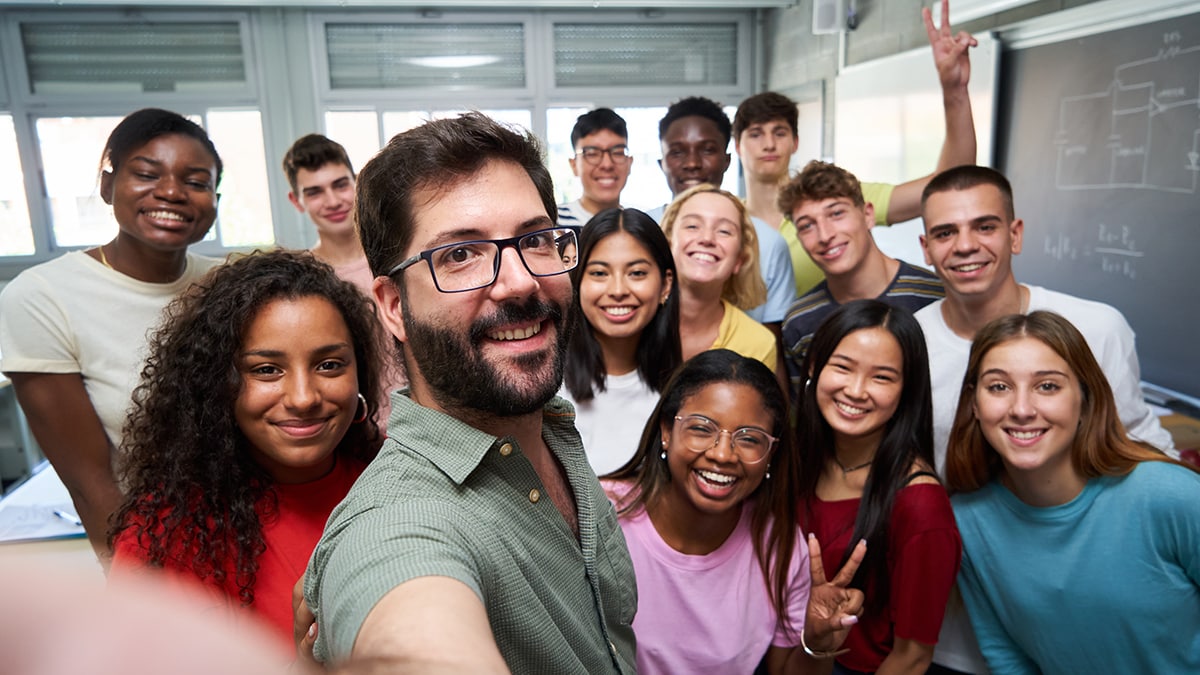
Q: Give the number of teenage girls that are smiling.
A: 7